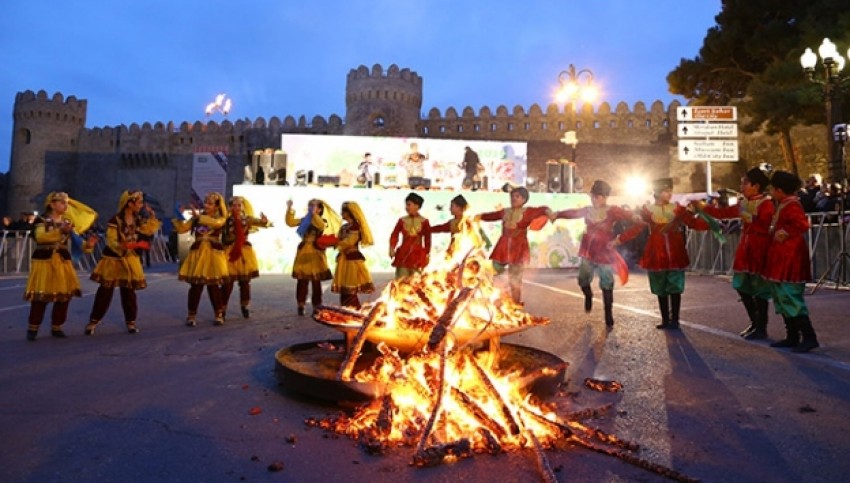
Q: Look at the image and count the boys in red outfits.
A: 7